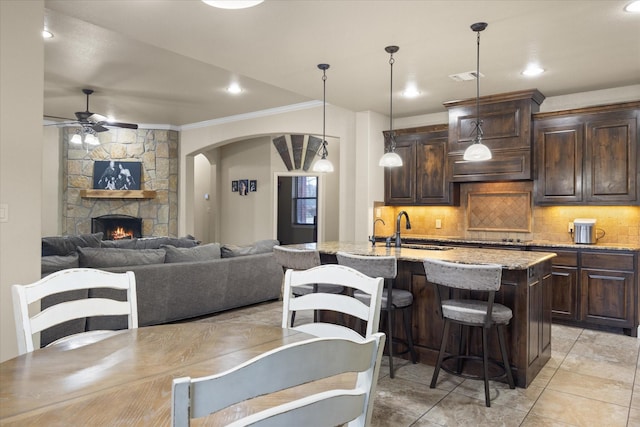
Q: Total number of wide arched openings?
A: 1